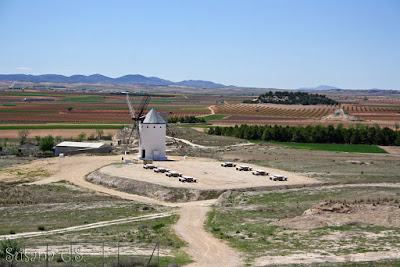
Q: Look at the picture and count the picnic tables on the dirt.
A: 8